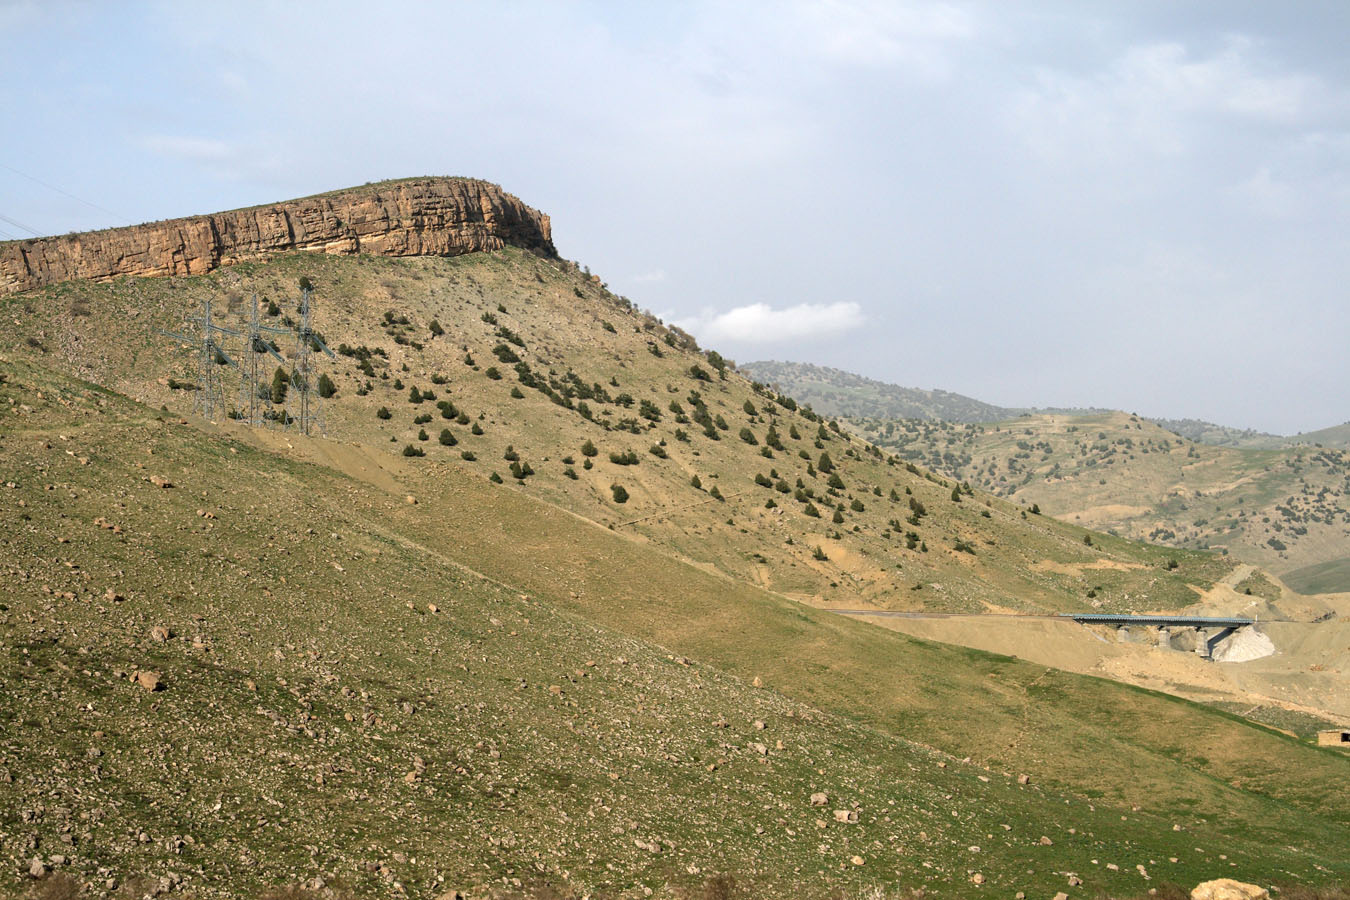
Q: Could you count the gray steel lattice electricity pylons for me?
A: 3